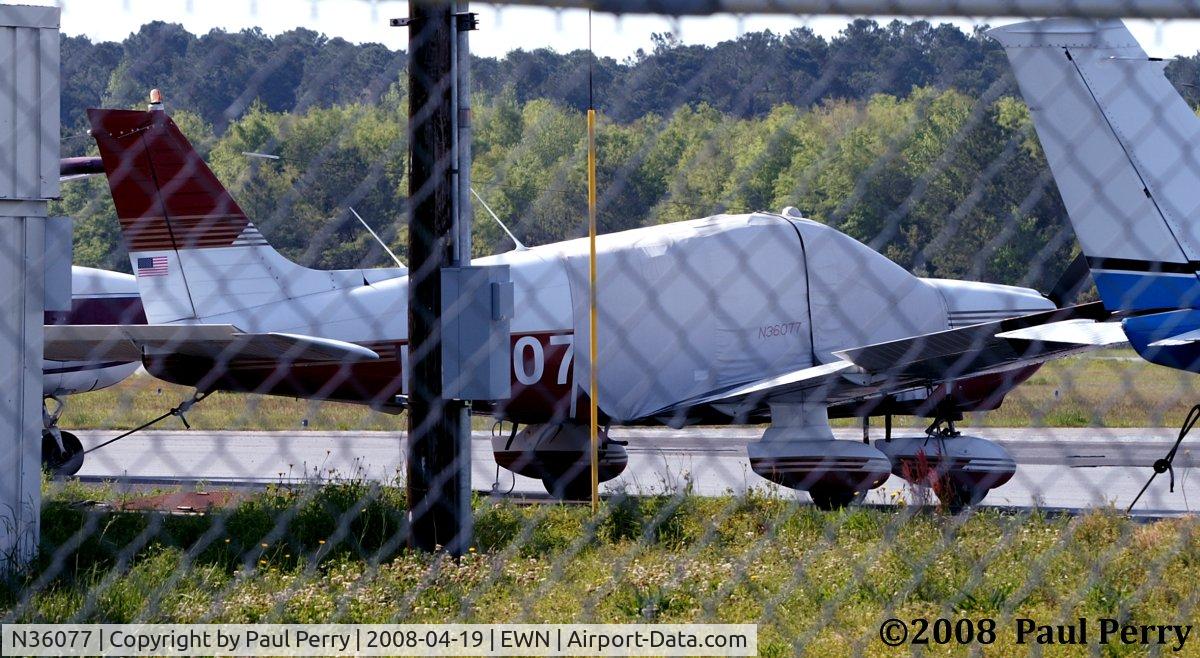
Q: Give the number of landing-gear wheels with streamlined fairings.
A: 3